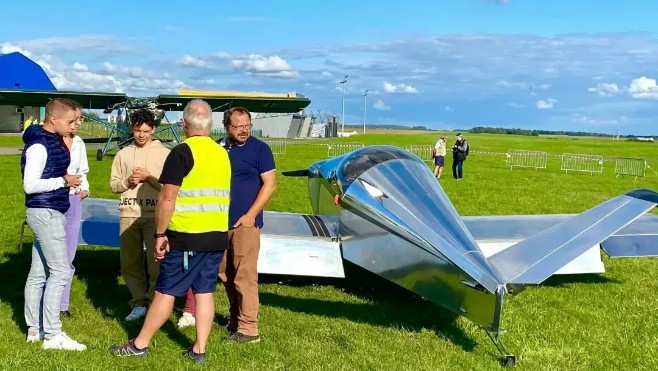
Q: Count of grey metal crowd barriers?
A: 6